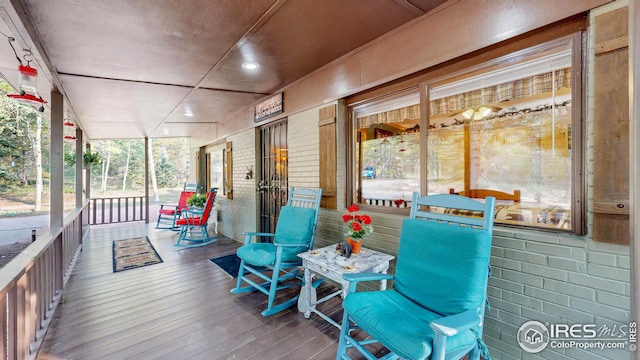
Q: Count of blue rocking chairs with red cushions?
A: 2